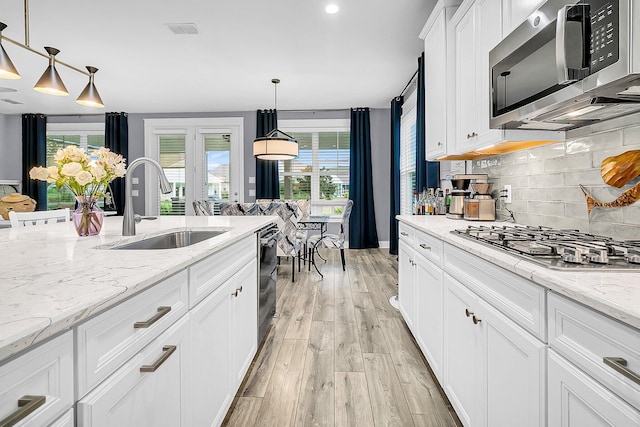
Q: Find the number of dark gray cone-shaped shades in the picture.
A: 3